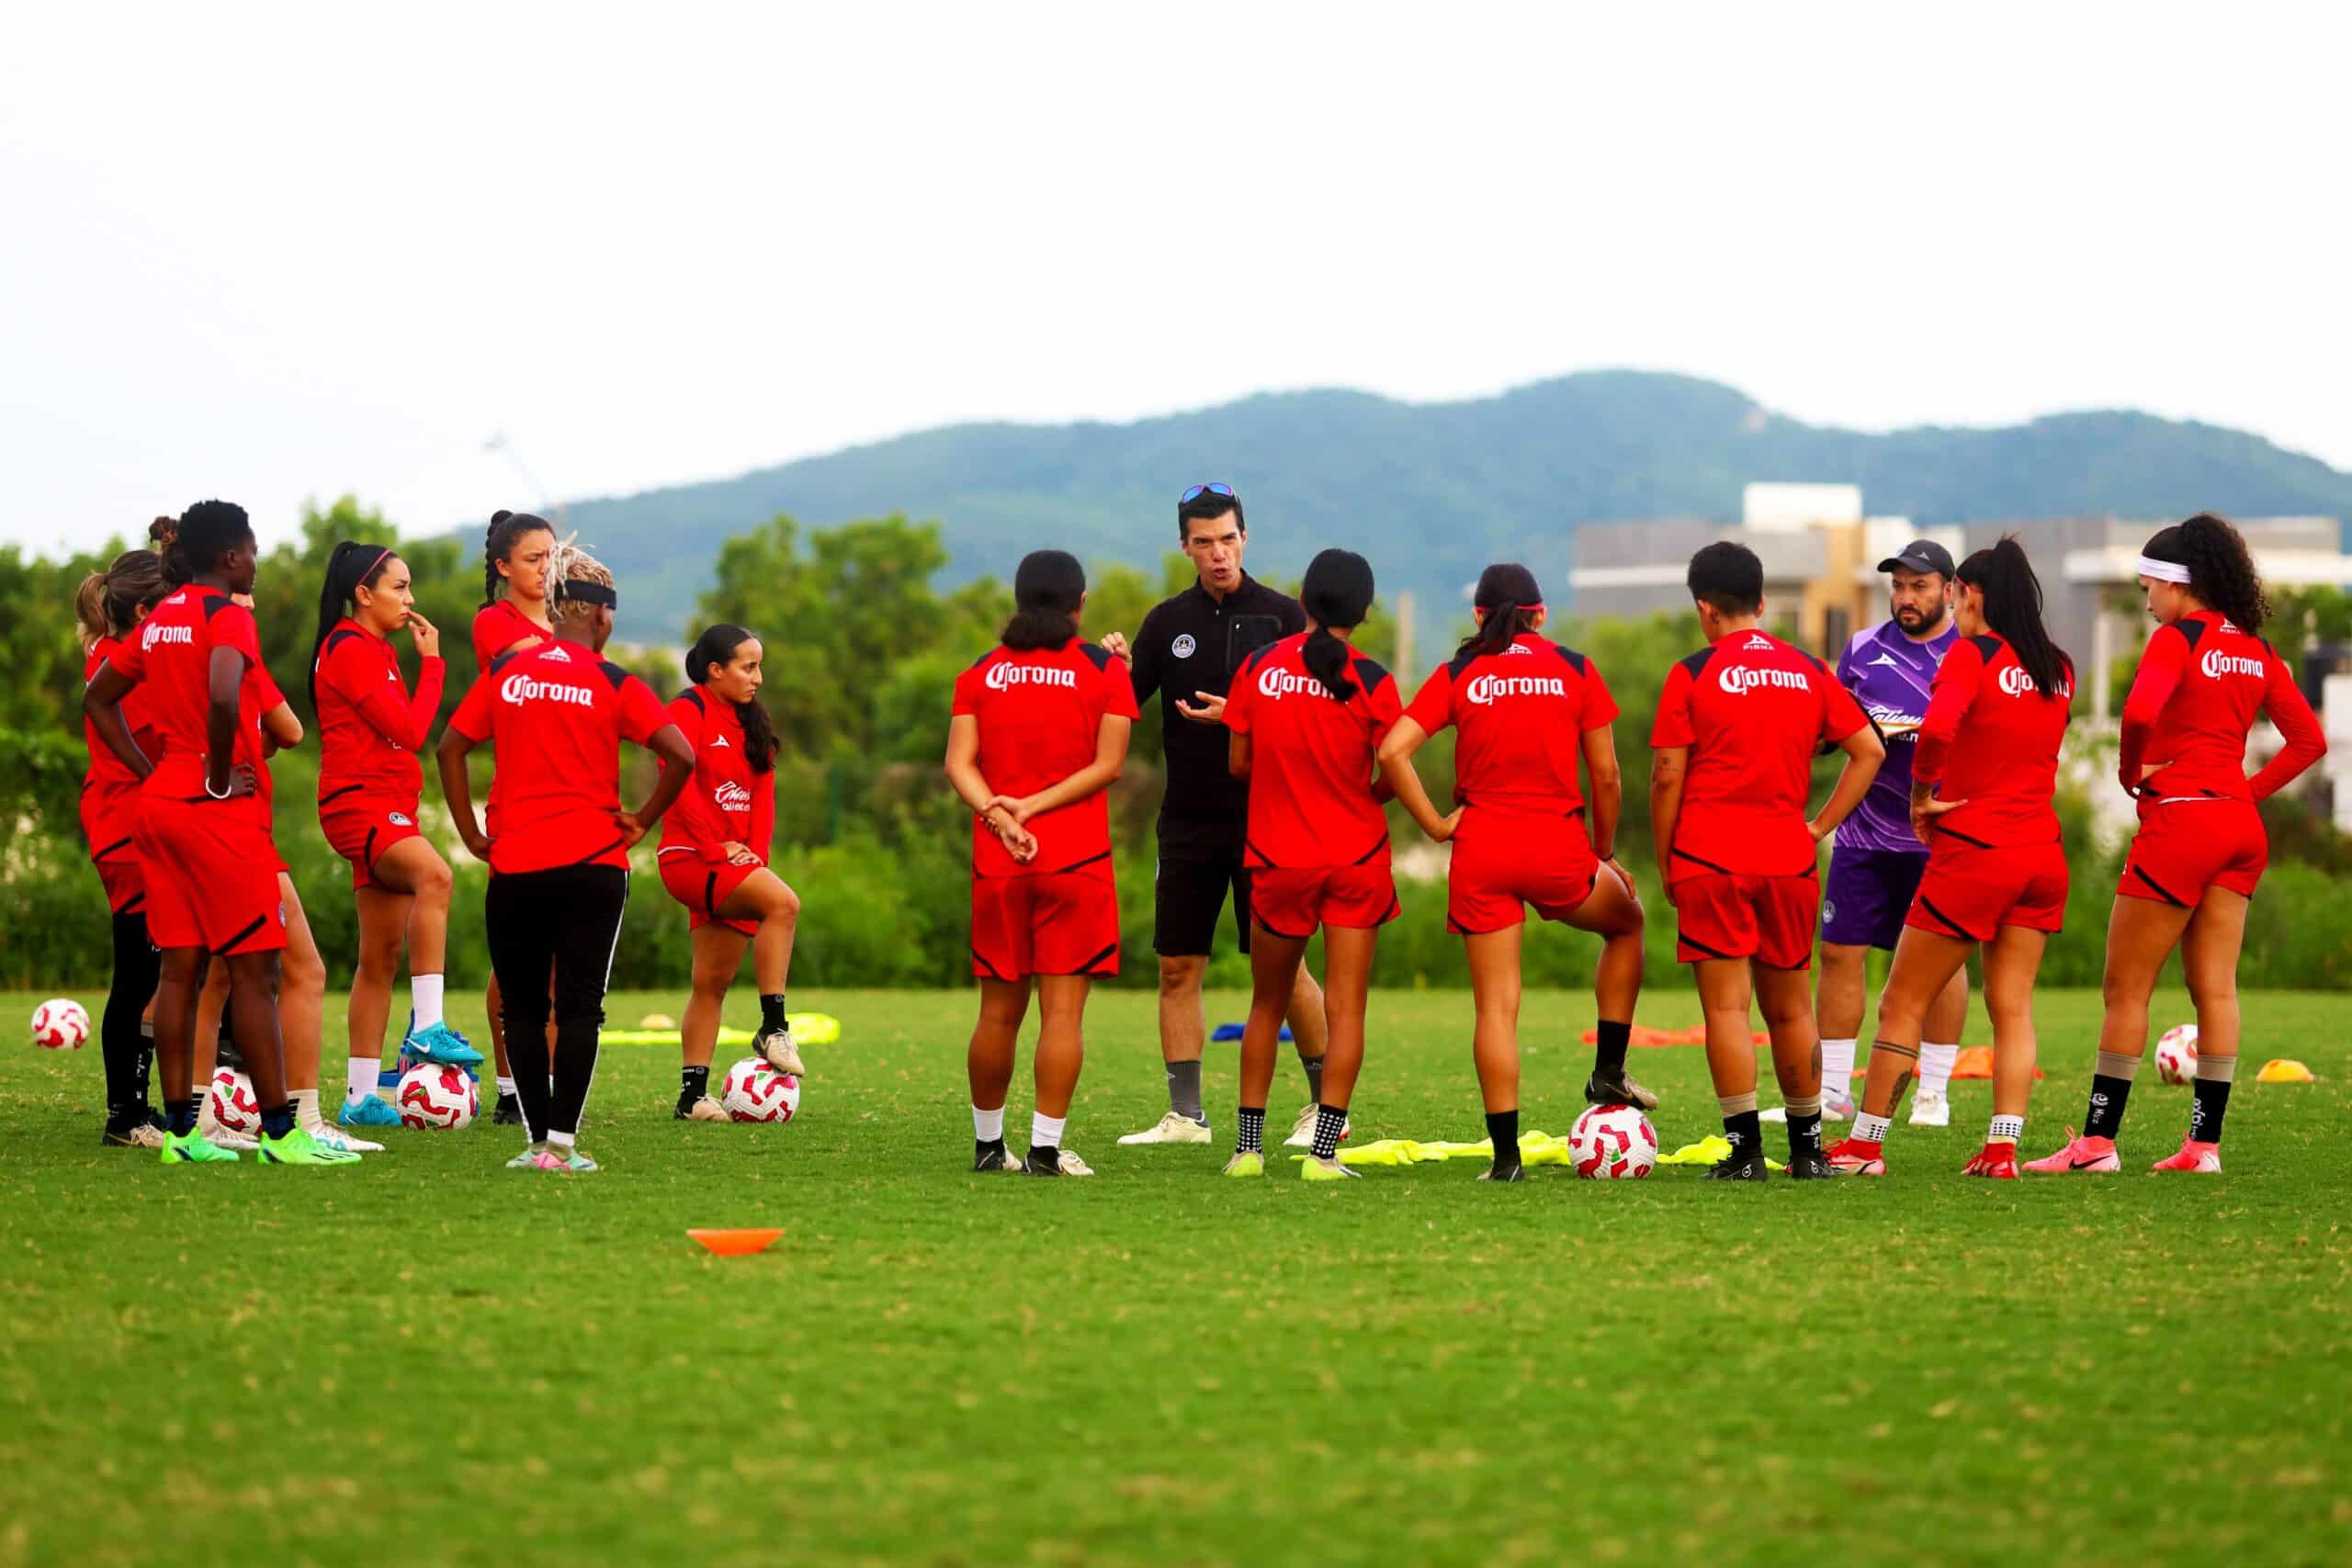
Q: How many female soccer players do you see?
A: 13